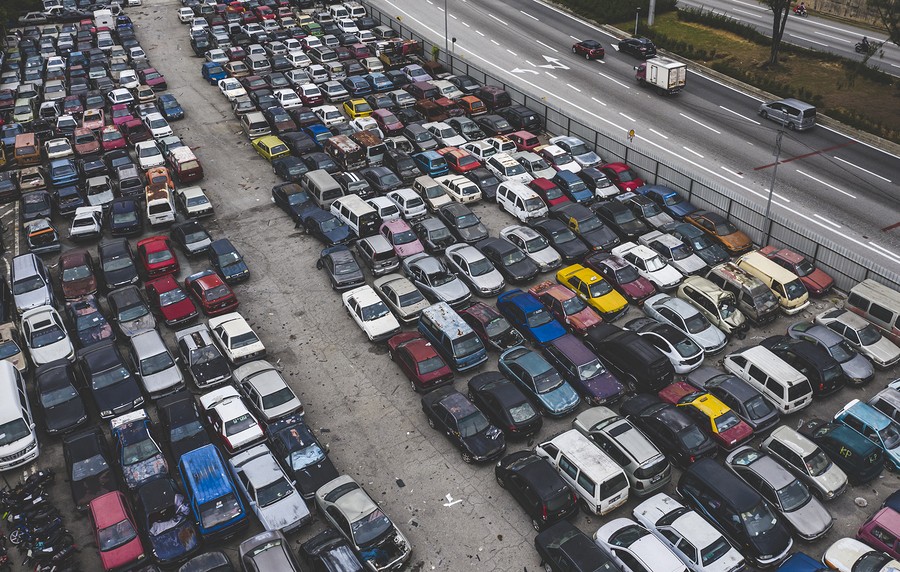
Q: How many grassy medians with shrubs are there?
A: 1